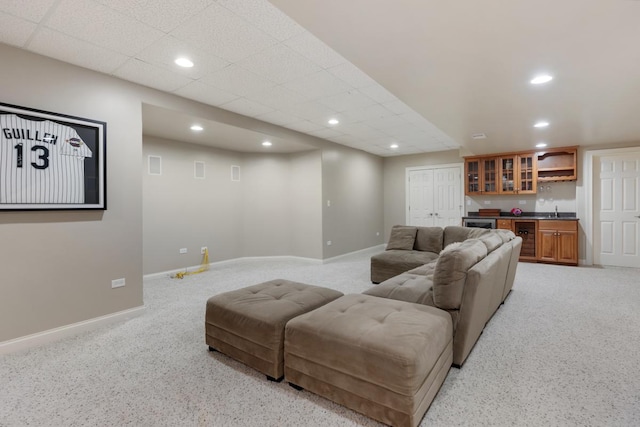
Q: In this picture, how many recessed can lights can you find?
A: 8